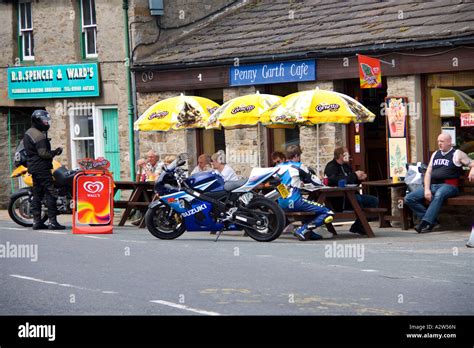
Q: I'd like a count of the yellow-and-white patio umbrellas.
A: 3